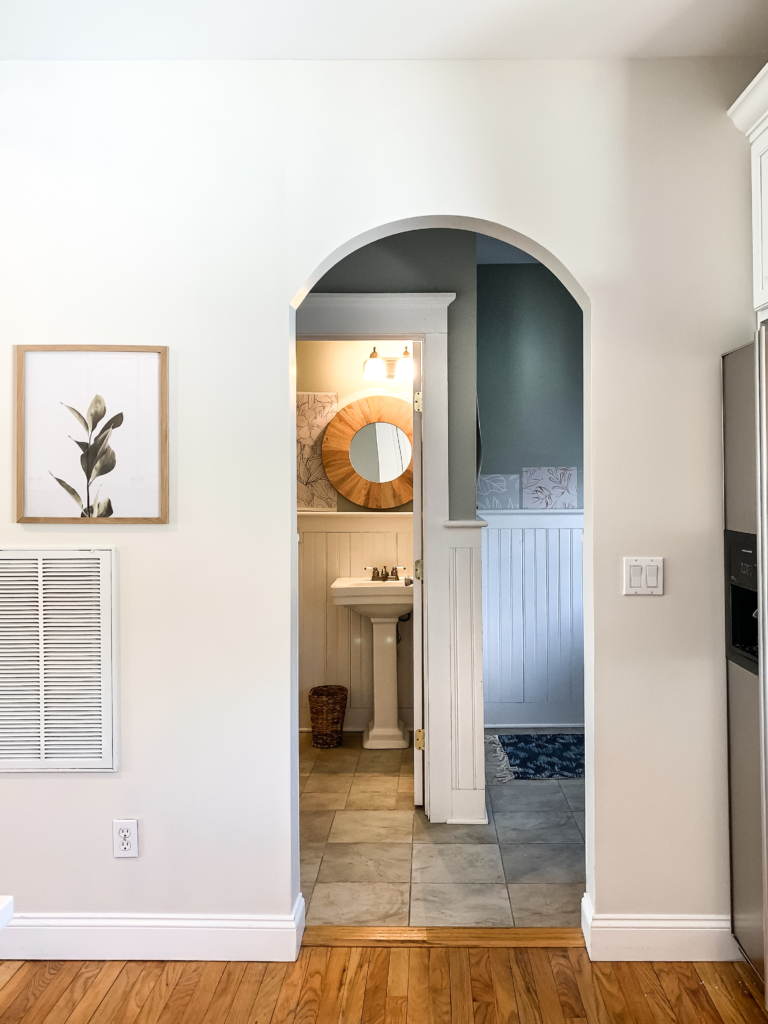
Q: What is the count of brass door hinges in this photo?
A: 3